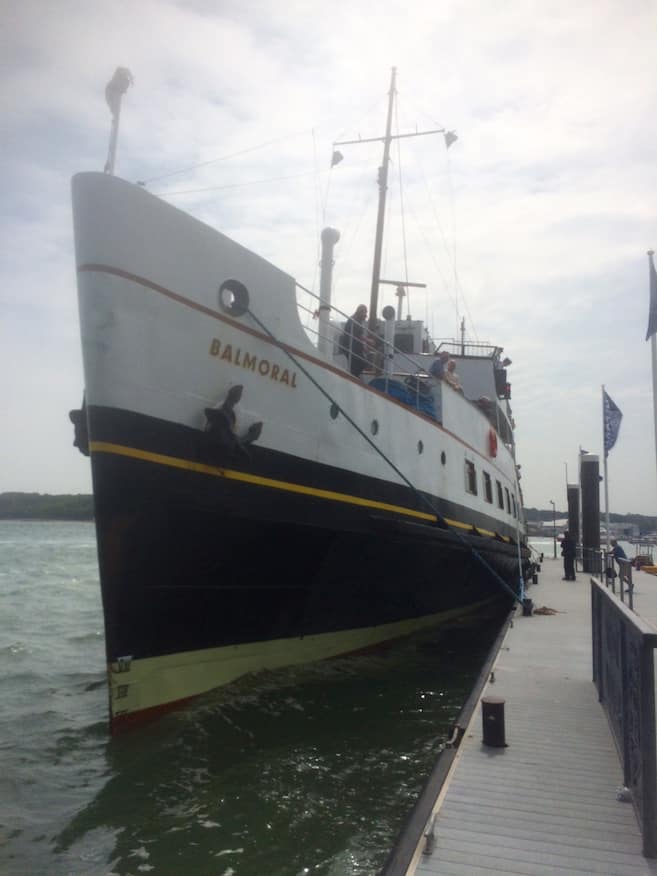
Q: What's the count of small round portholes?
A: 4